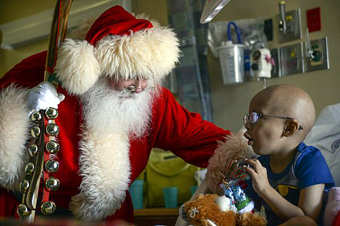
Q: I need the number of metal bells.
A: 12